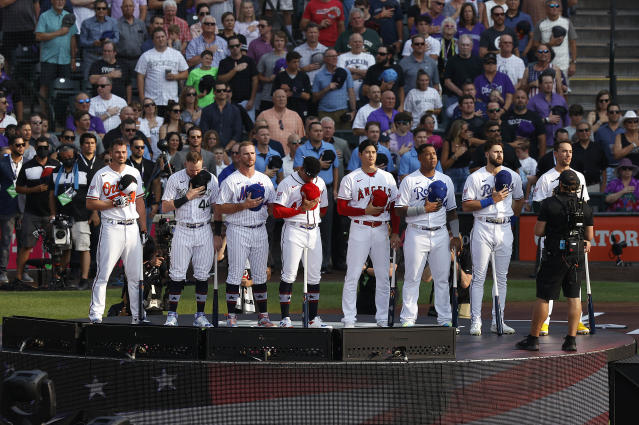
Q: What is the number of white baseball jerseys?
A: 8